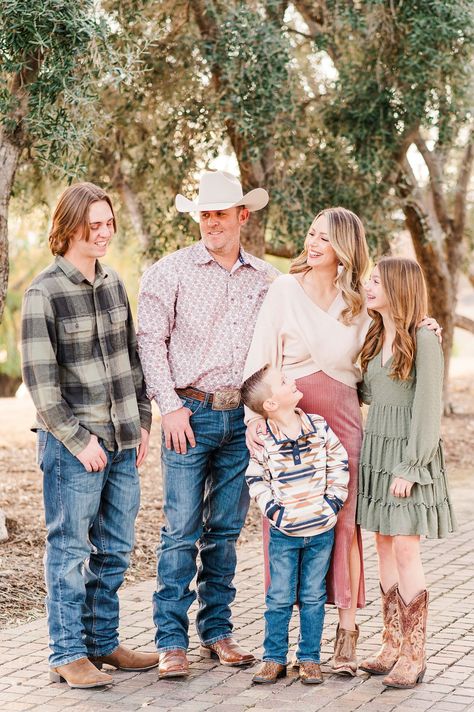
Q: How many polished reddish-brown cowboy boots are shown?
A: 2